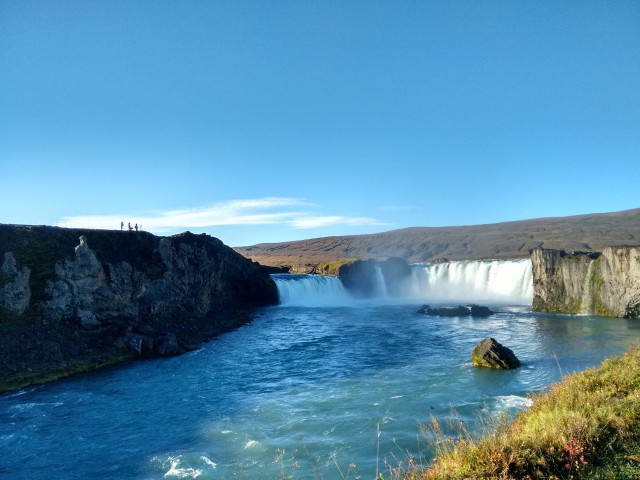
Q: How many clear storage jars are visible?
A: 0